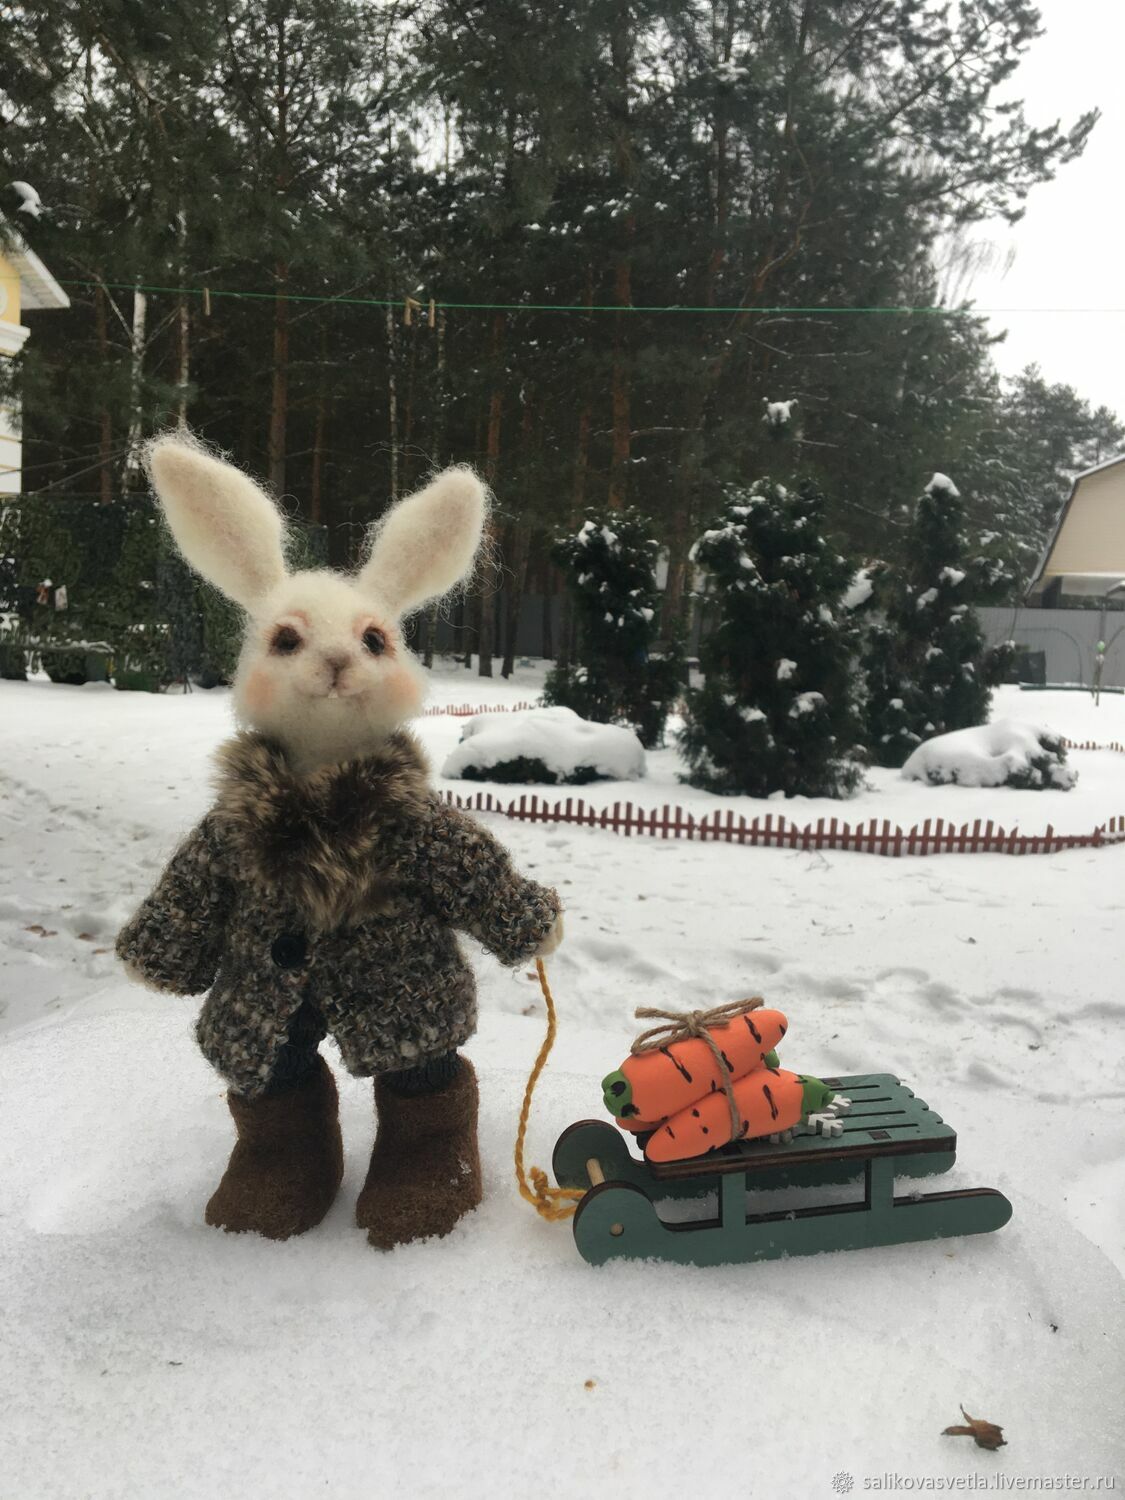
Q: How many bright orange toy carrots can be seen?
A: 3